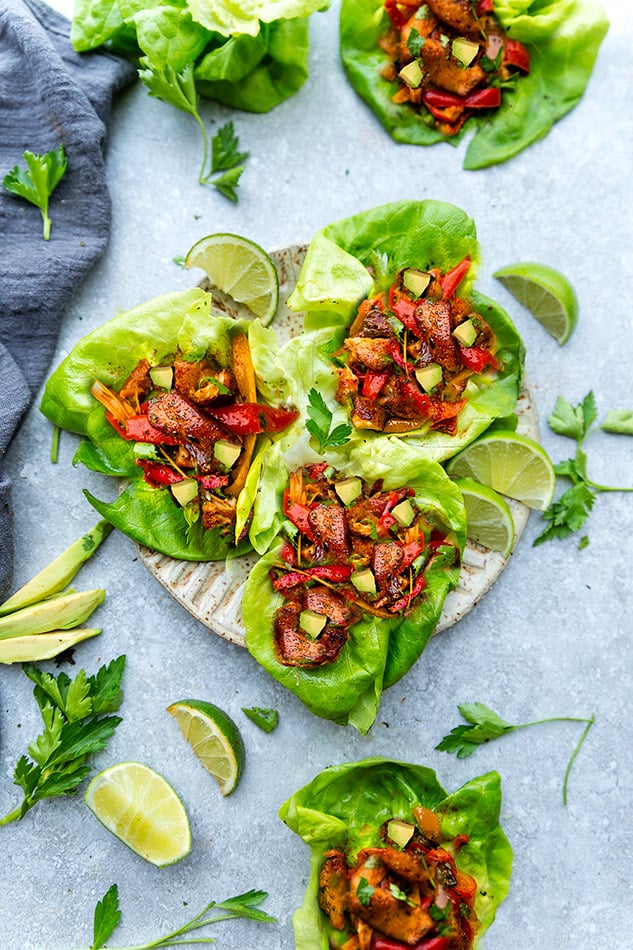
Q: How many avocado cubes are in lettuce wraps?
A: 13